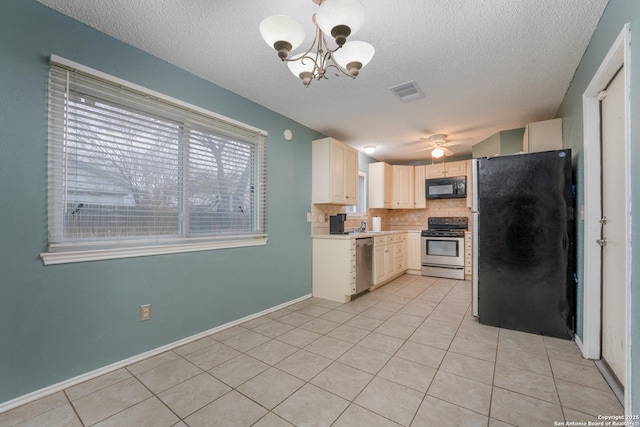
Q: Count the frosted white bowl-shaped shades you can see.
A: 4